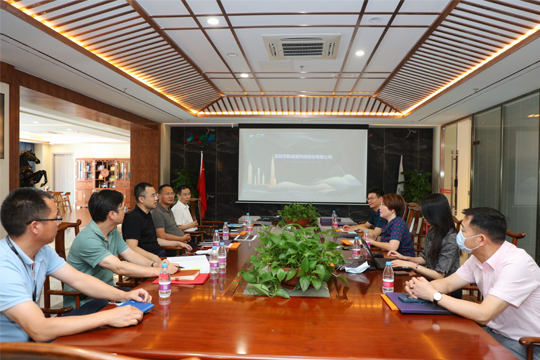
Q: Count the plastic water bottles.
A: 12